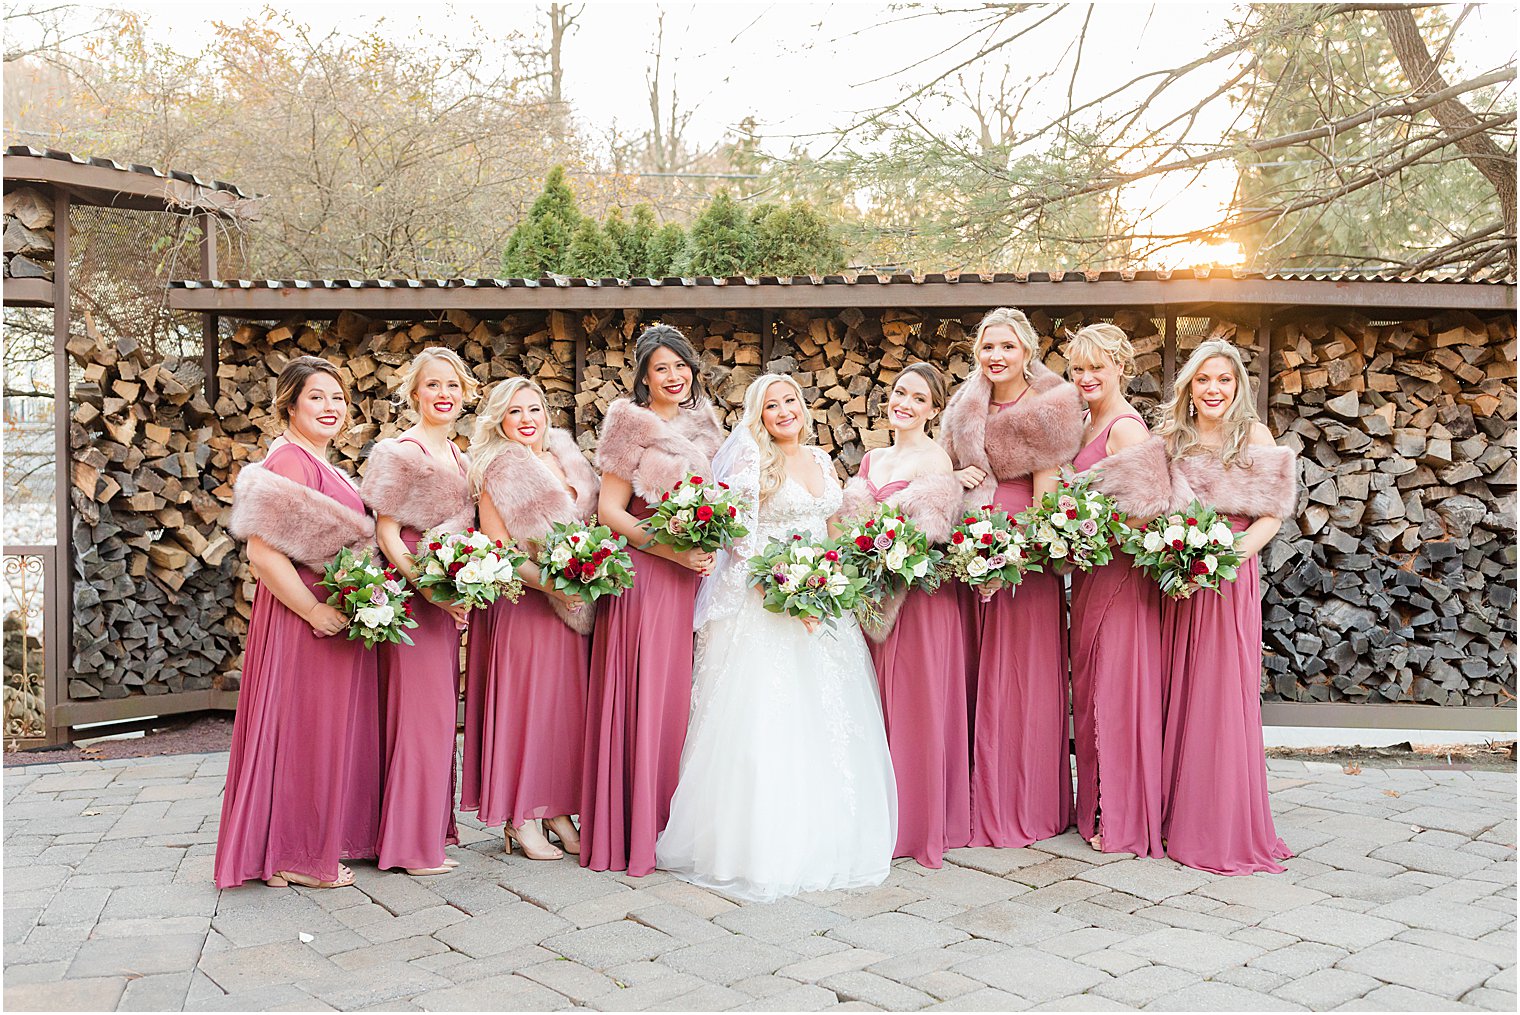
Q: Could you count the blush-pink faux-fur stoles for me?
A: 8